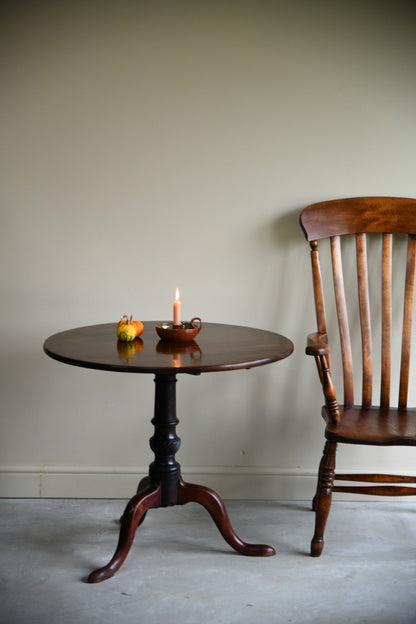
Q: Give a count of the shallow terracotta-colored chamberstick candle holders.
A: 1